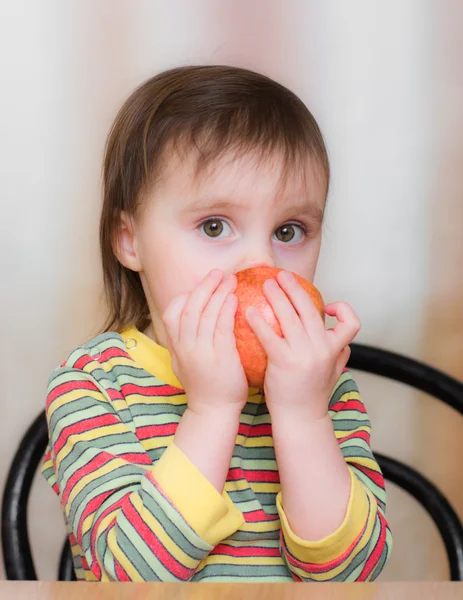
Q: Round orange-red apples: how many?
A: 1